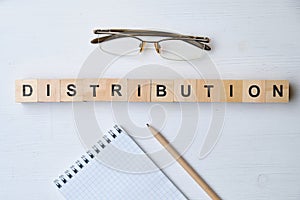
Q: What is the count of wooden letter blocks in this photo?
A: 12